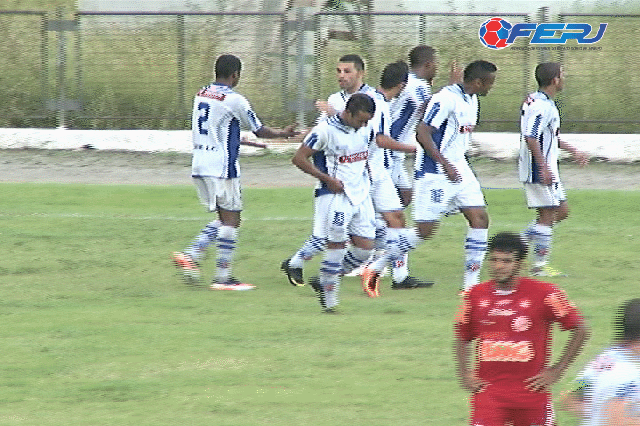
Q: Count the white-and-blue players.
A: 8